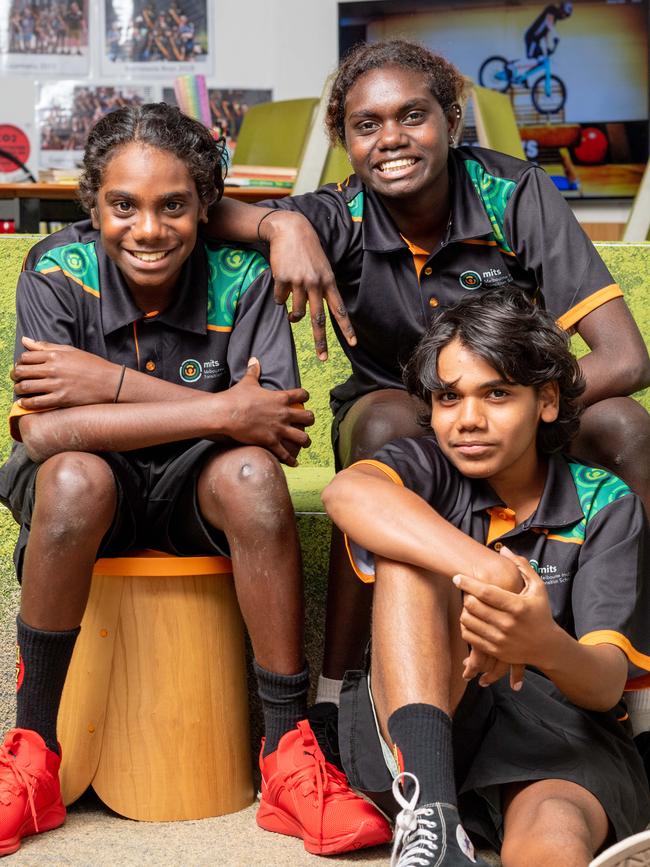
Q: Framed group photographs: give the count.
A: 4